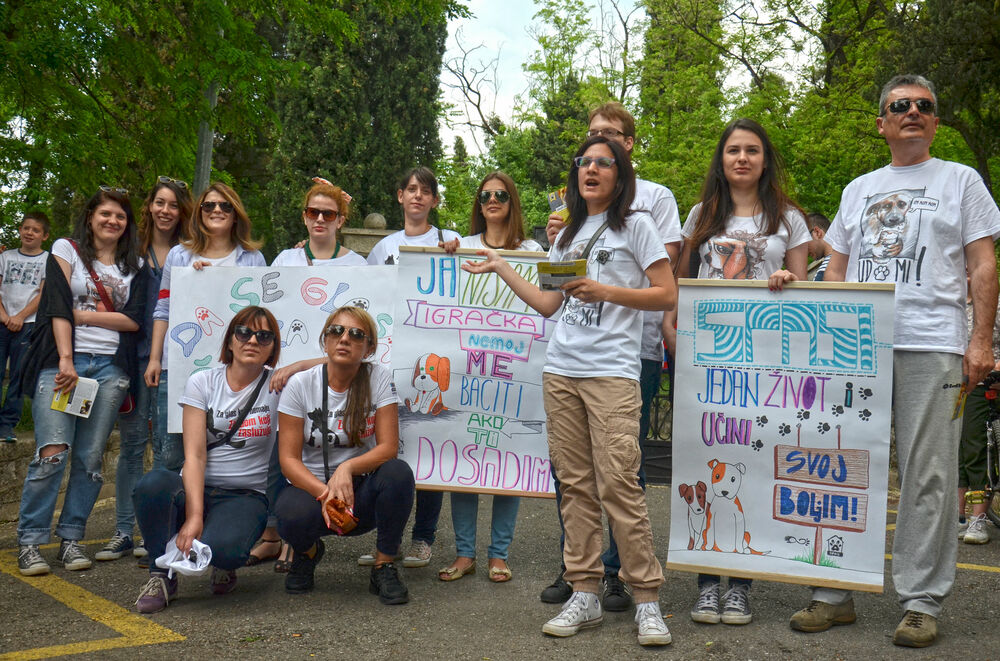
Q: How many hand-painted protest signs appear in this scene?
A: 3